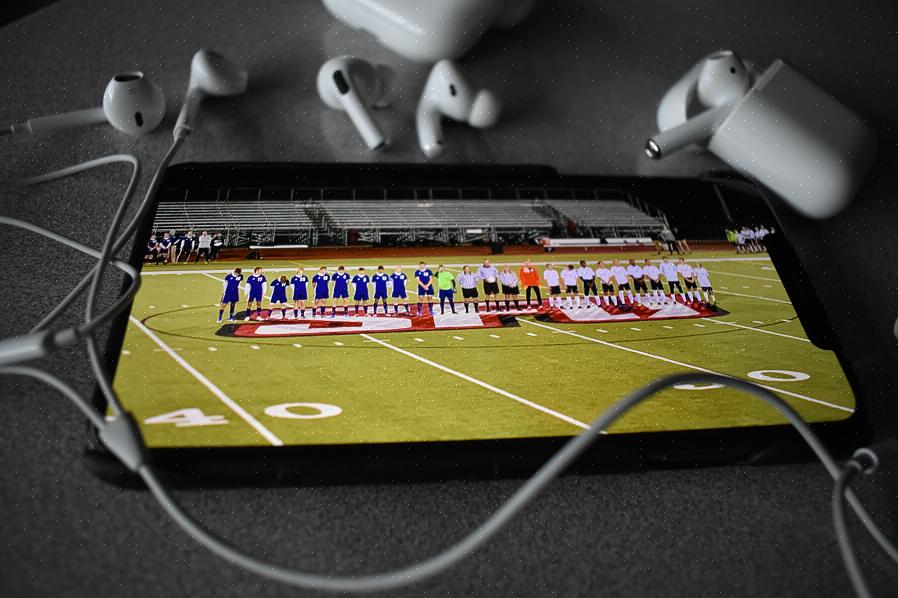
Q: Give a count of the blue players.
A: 10